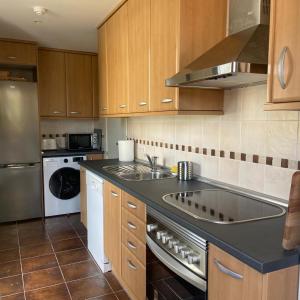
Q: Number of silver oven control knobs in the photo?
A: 7